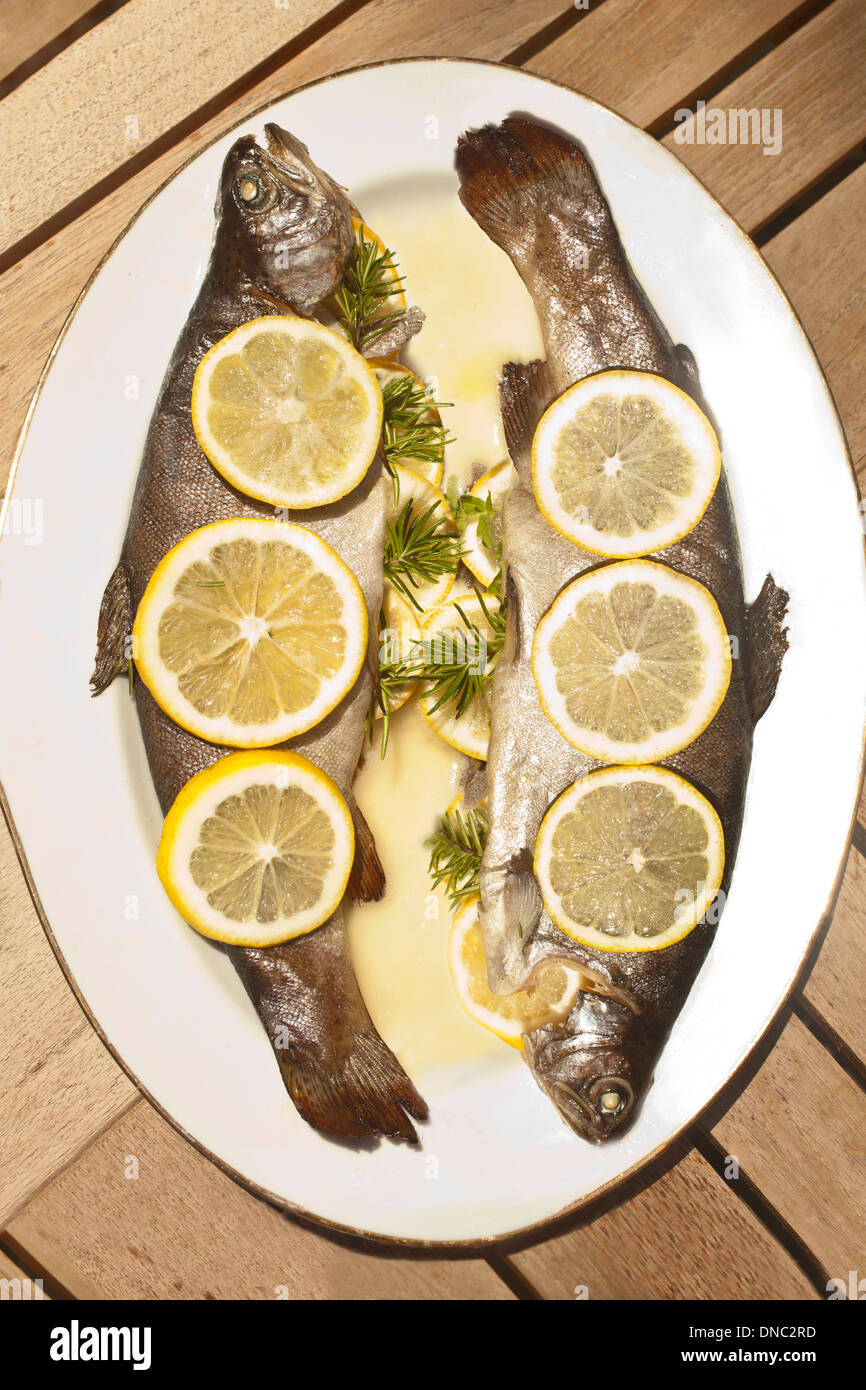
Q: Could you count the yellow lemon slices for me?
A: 14